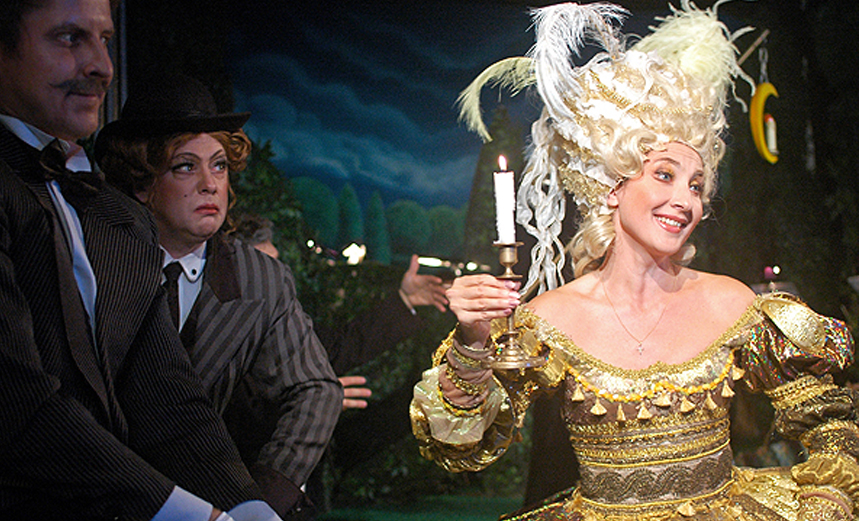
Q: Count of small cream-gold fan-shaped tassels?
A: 9